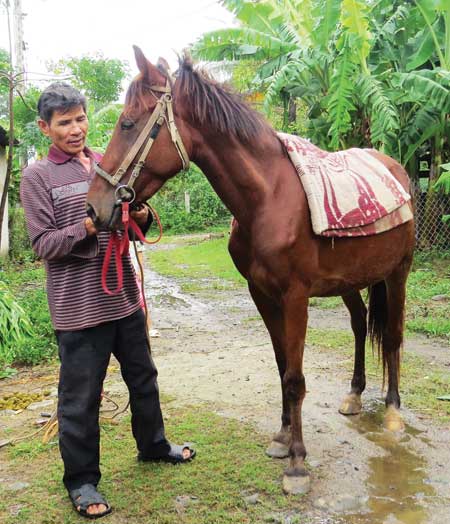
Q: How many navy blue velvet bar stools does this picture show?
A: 0